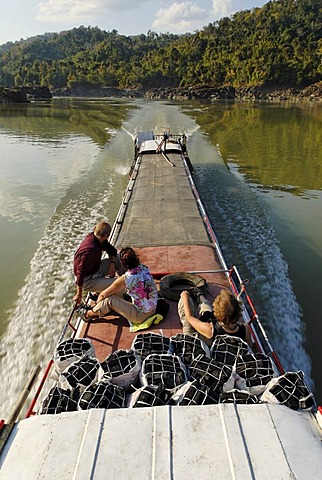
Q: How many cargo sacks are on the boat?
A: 15